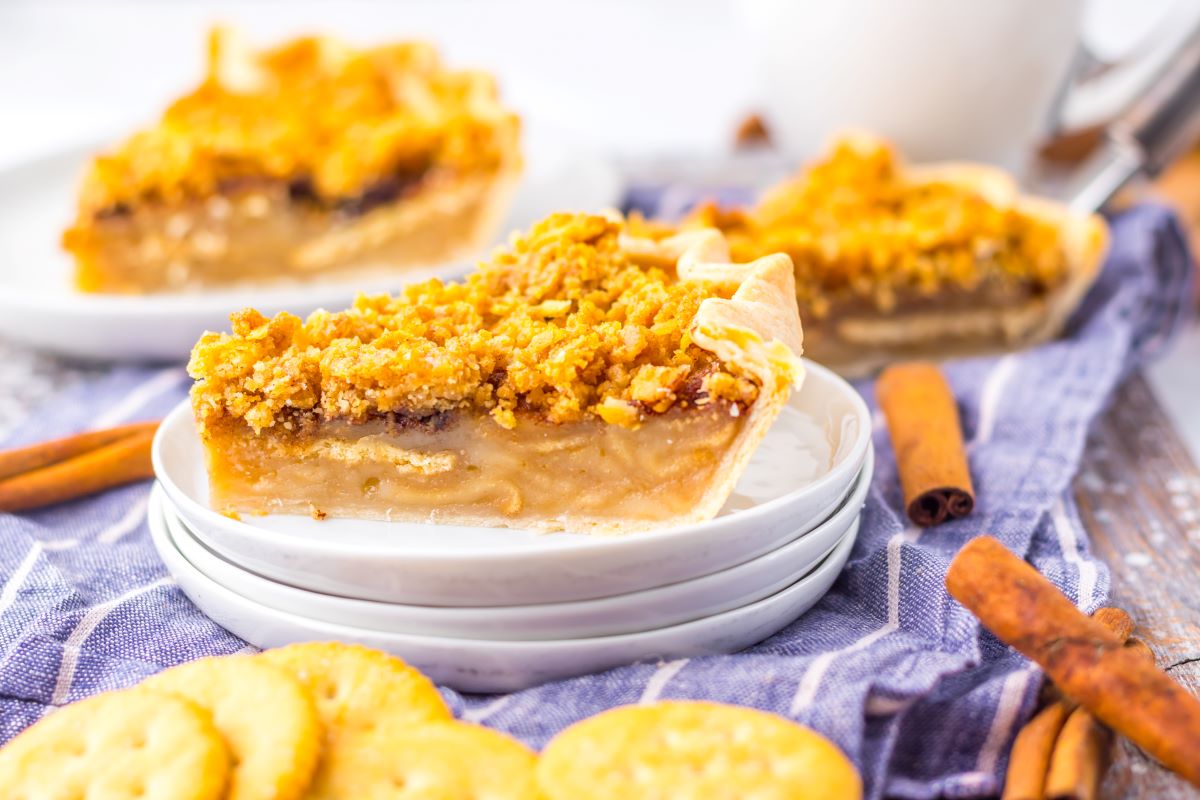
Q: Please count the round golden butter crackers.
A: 5